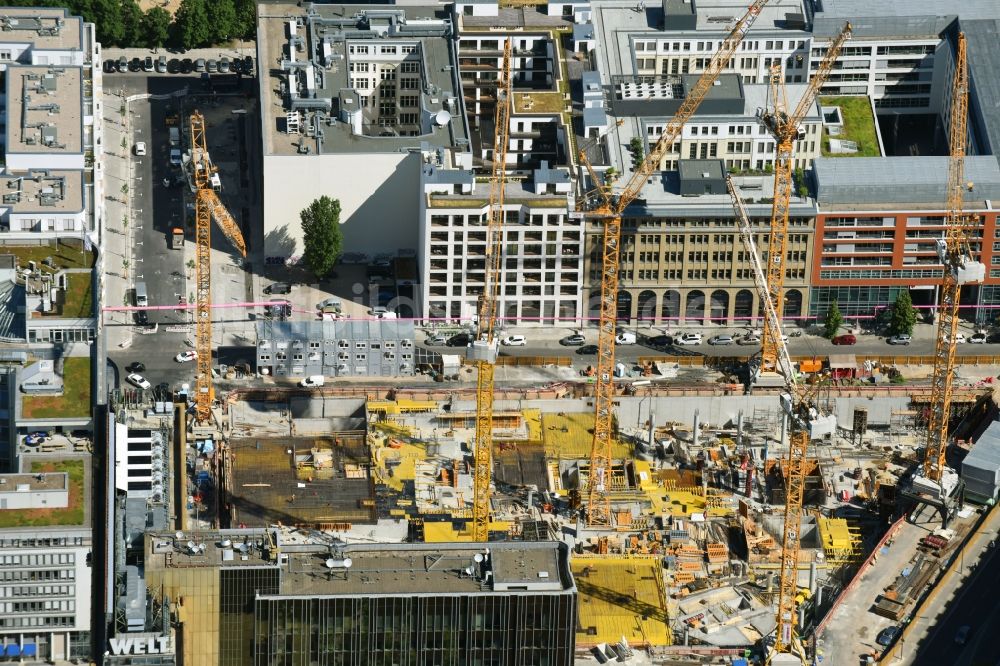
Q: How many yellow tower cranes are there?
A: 6